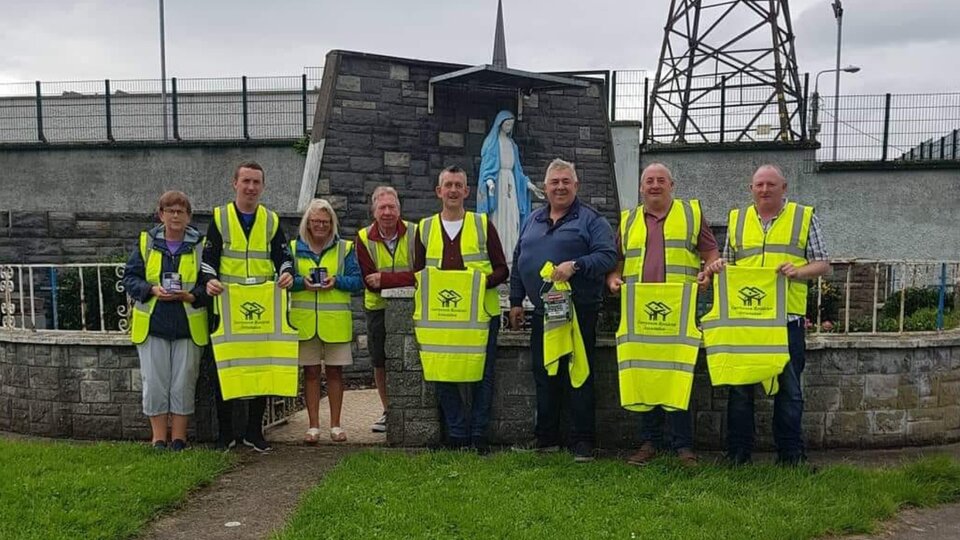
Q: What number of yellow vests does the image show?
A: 12